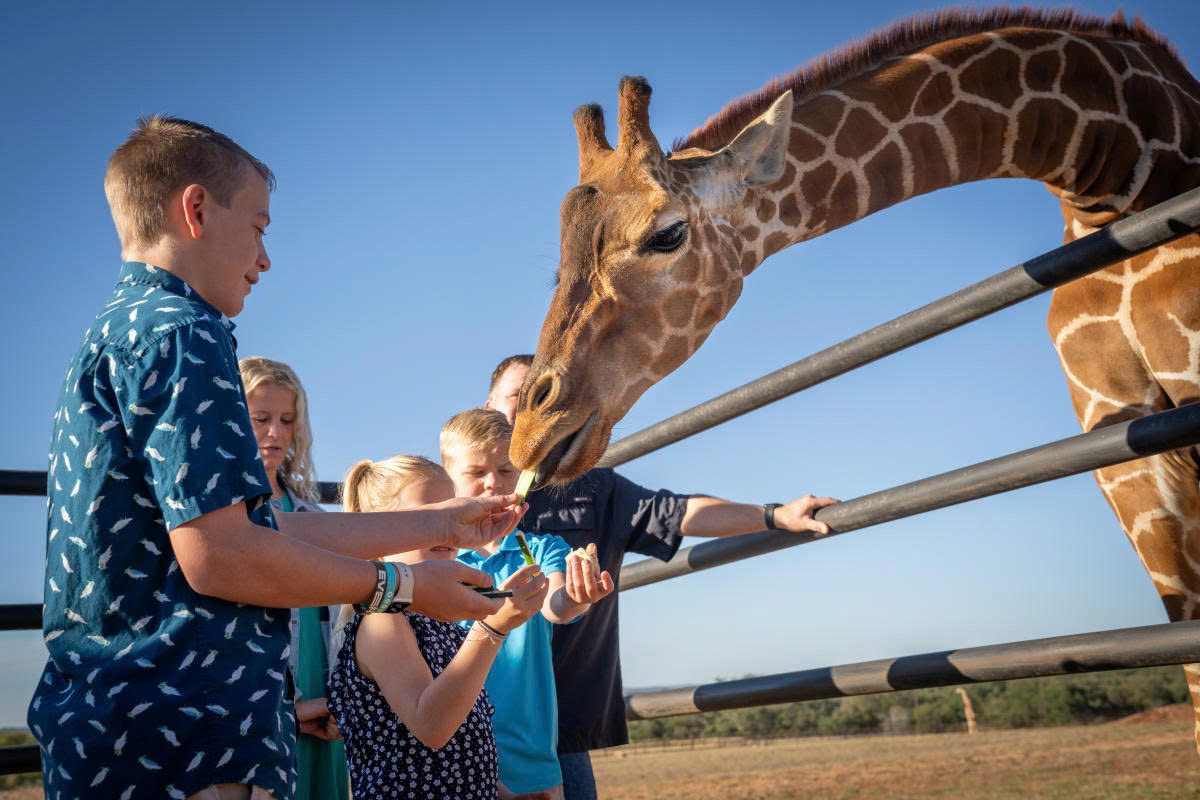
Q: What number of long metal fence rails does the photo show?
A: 3